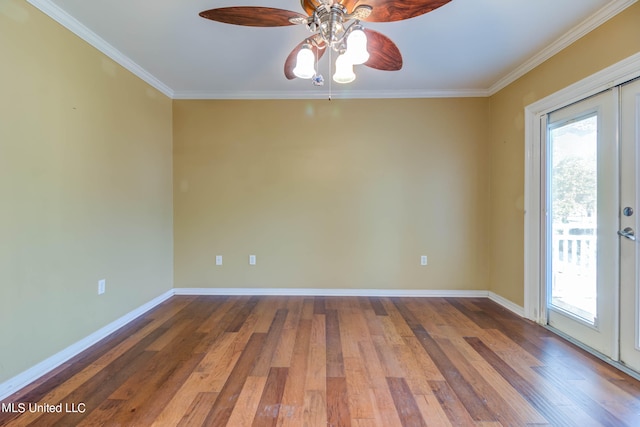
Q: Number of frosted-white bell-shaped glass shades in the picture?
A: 3